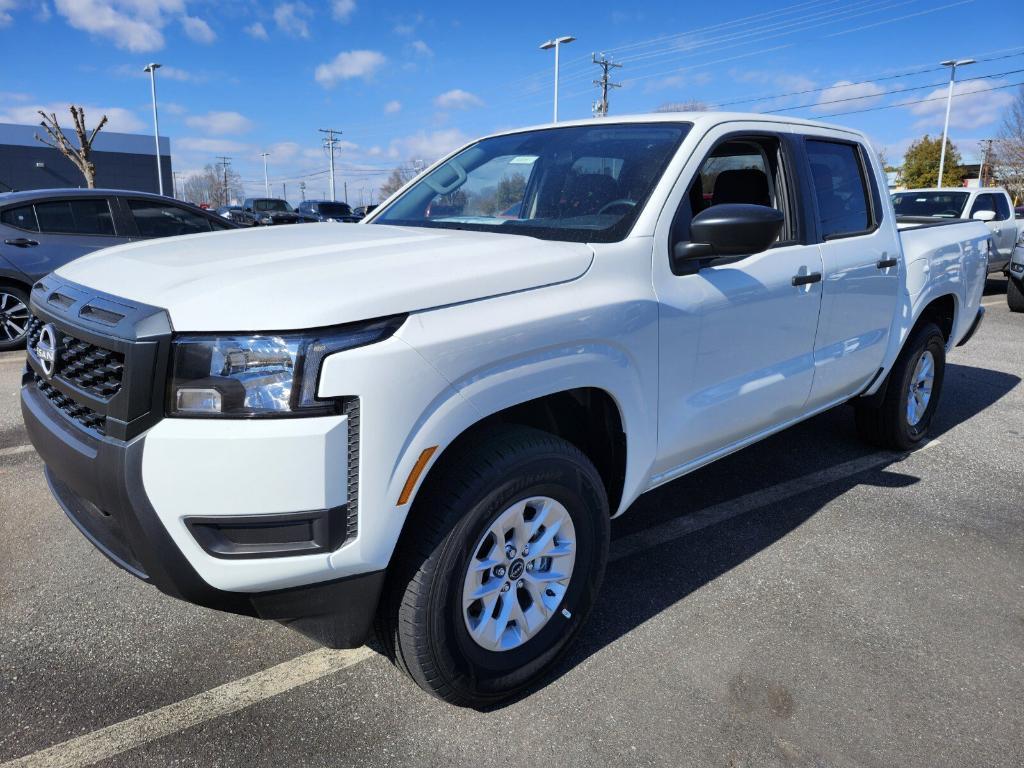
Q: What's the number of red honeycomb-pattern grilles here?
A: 0